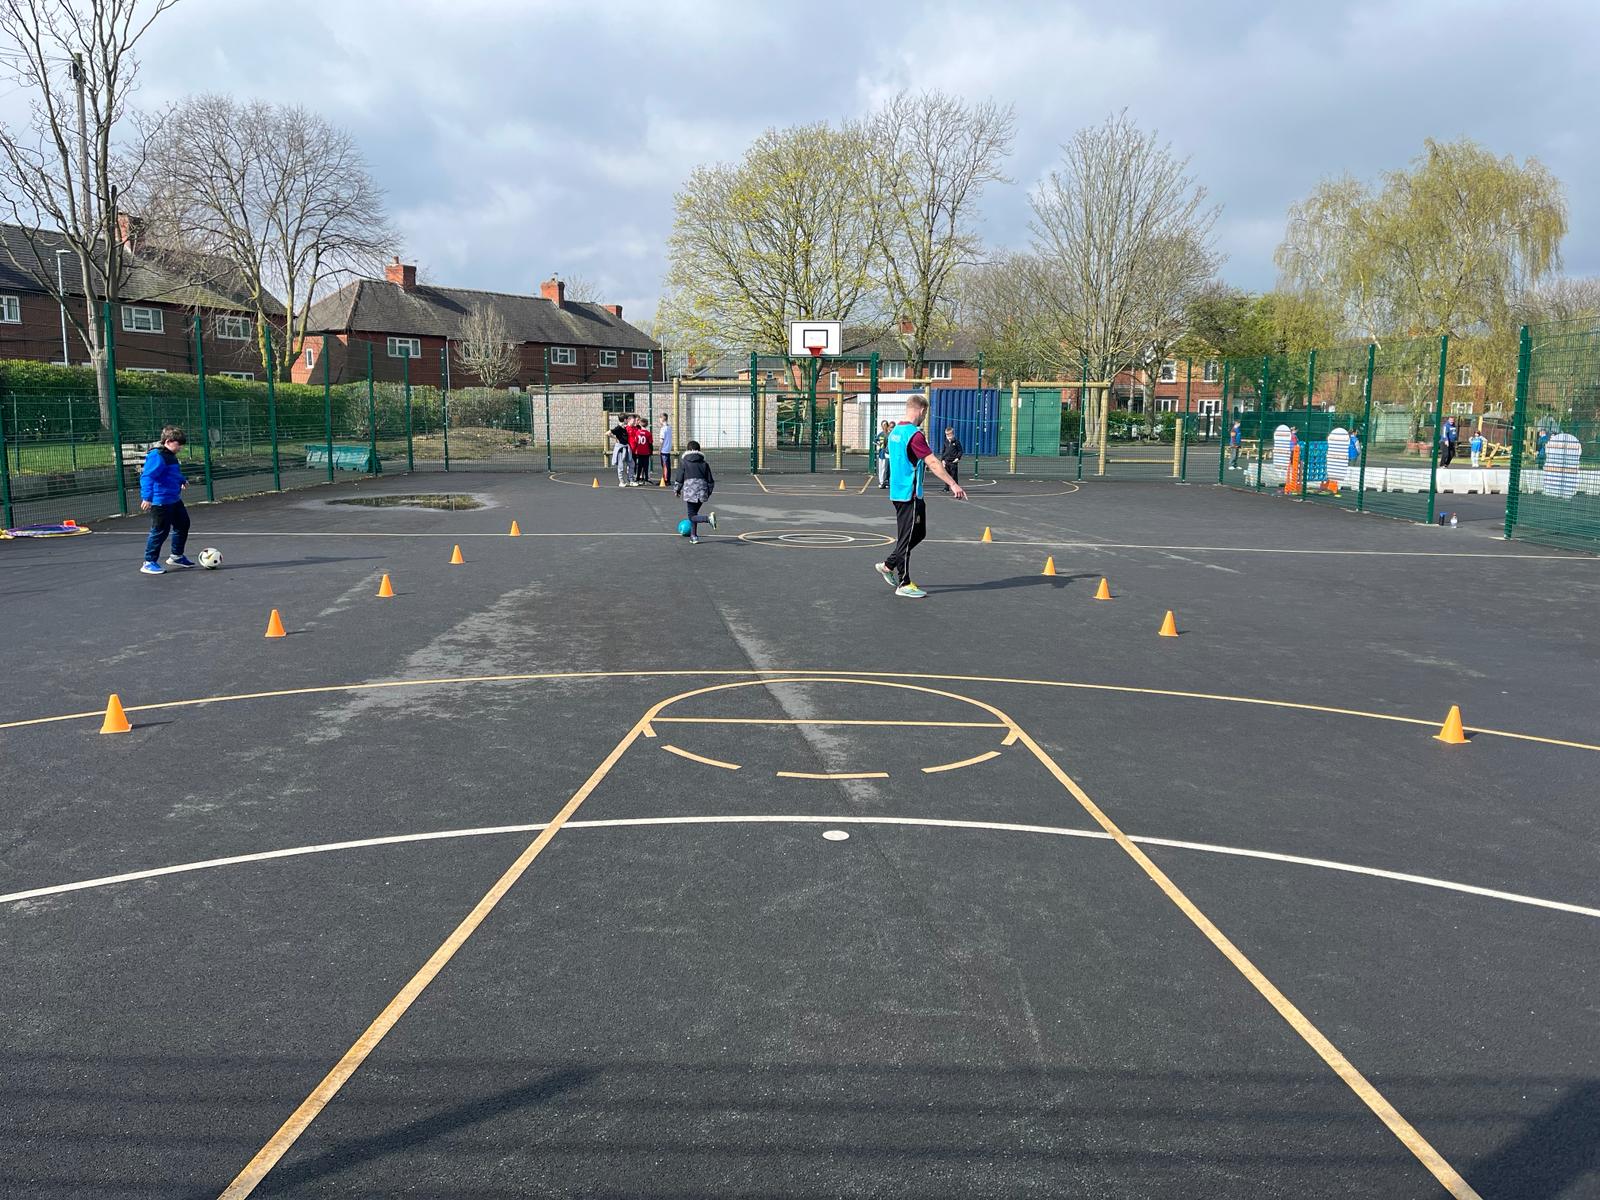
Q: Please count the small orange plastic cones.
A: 13